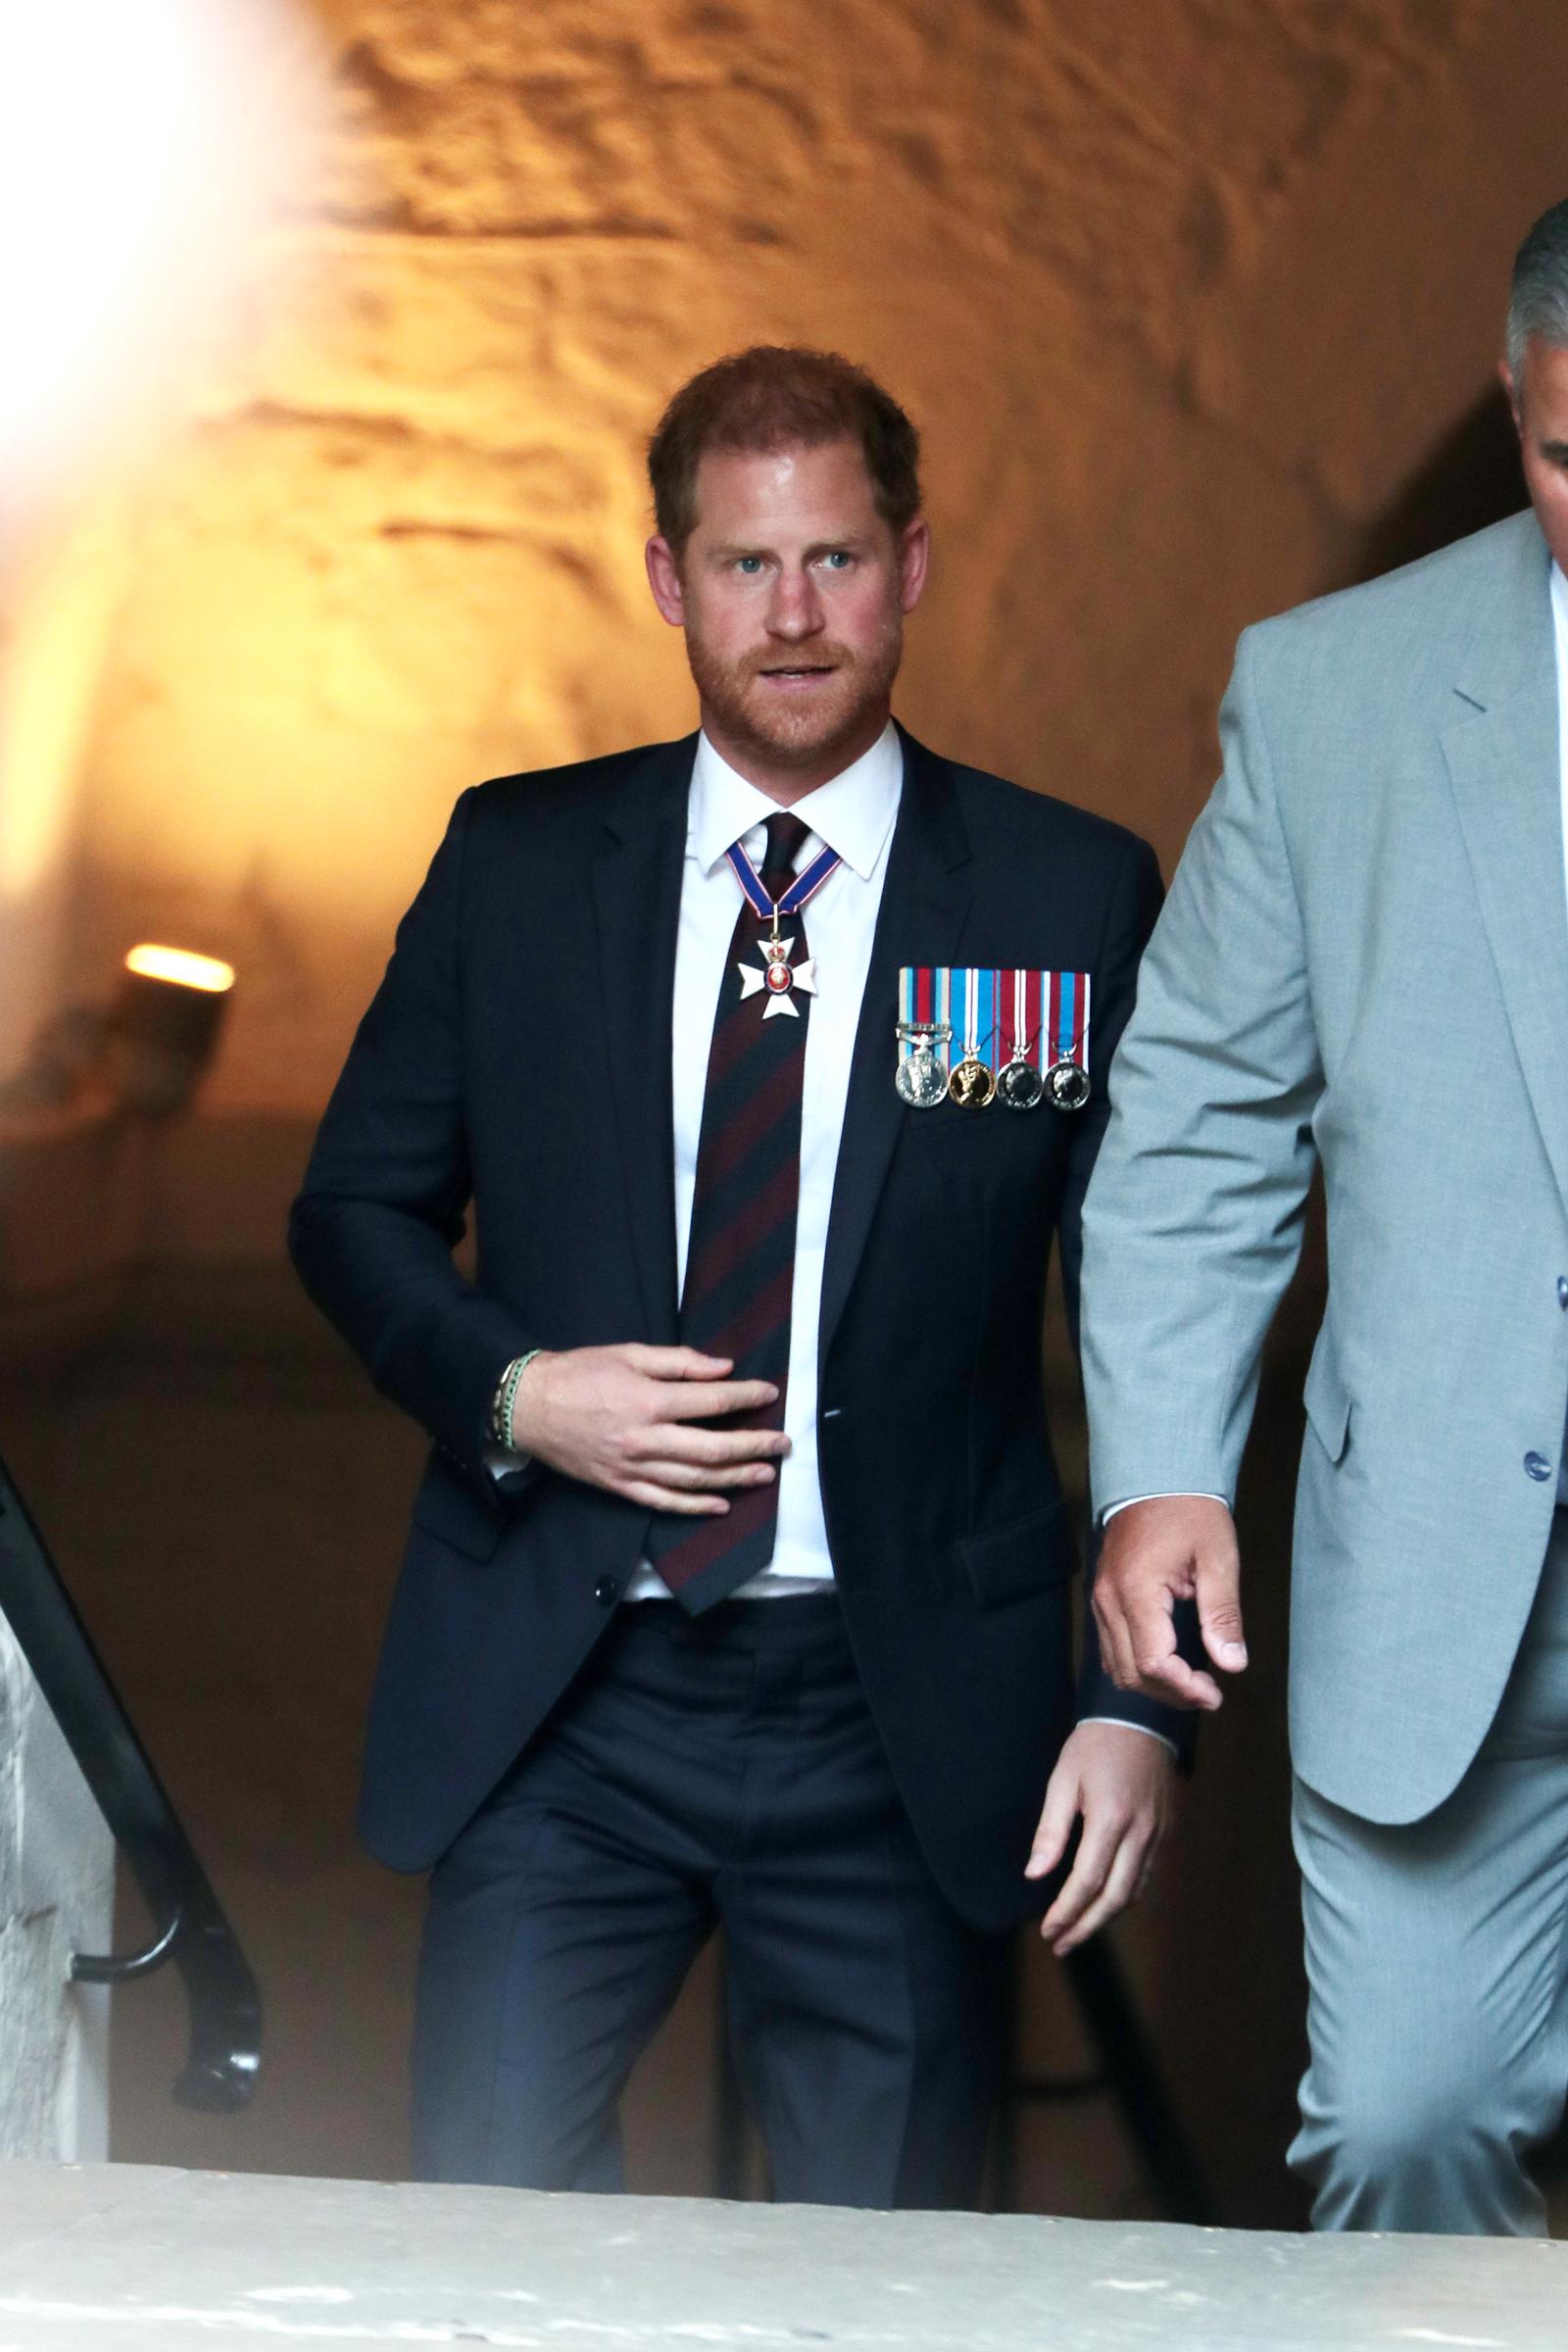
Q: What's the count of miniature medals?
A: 4